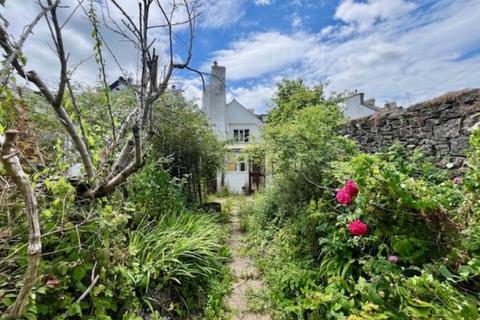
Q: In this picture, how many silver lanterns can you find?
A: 0